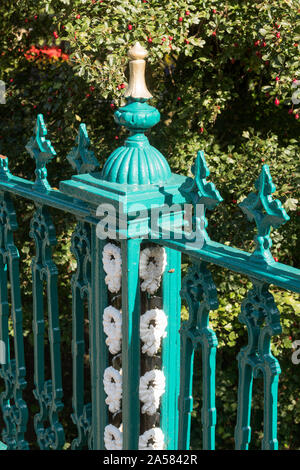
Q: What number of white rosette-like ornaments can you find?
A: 8